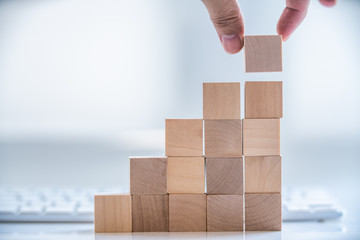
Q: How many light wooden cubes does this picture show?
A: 15